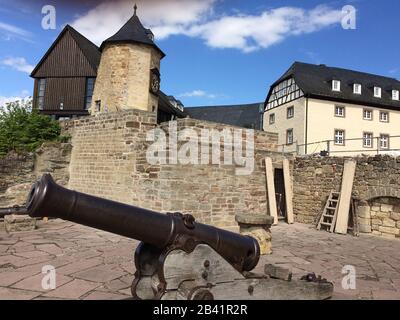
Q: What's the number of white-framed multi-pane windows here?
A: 13